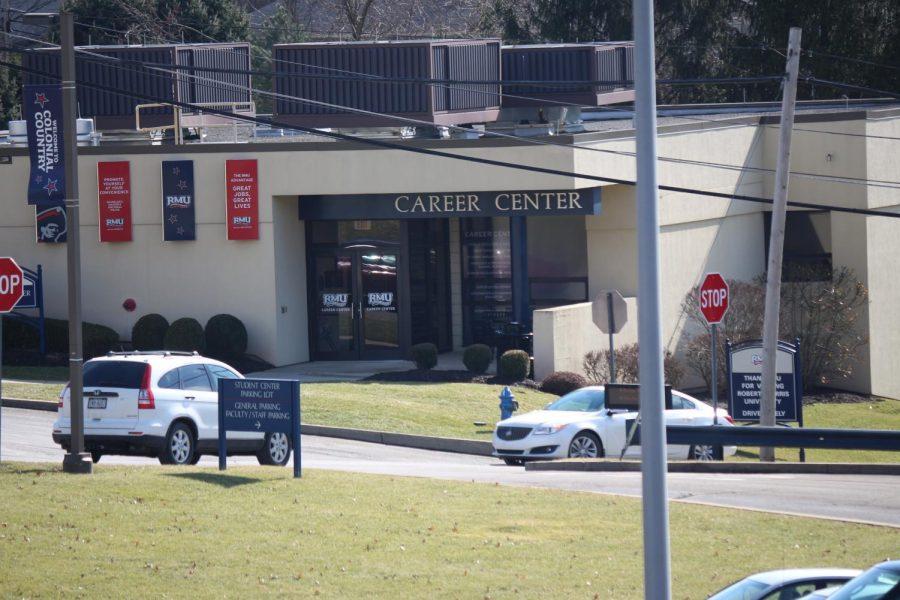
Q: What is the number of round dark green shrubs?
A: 6